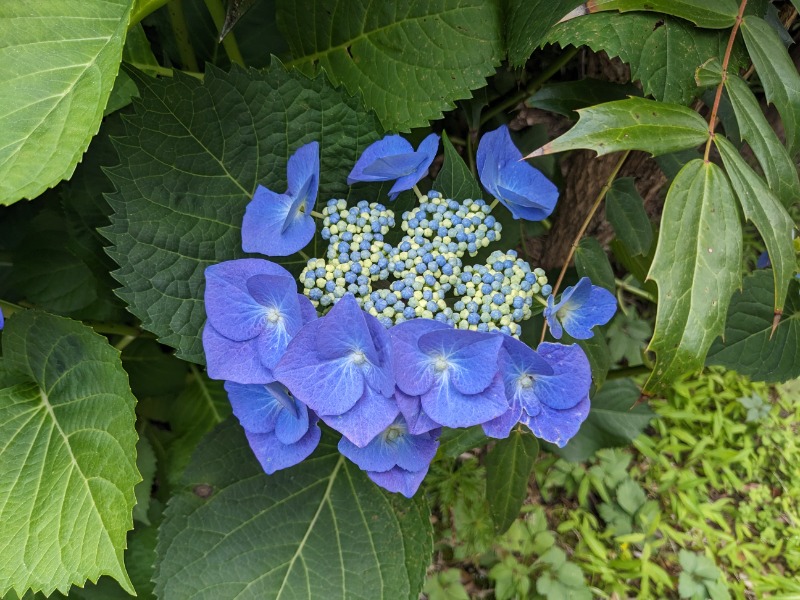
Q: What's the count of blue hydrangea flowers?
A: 10